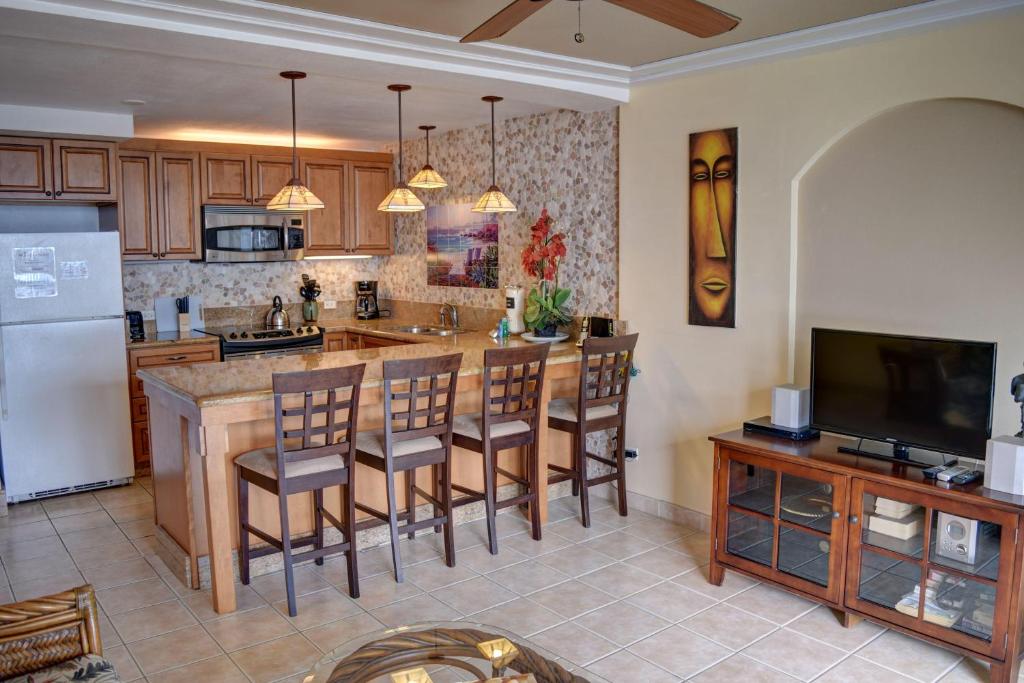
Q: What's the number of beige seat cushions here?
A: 4